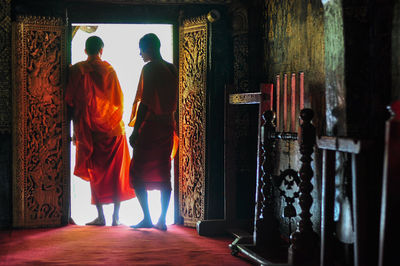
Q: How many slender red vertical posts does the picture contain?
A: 4